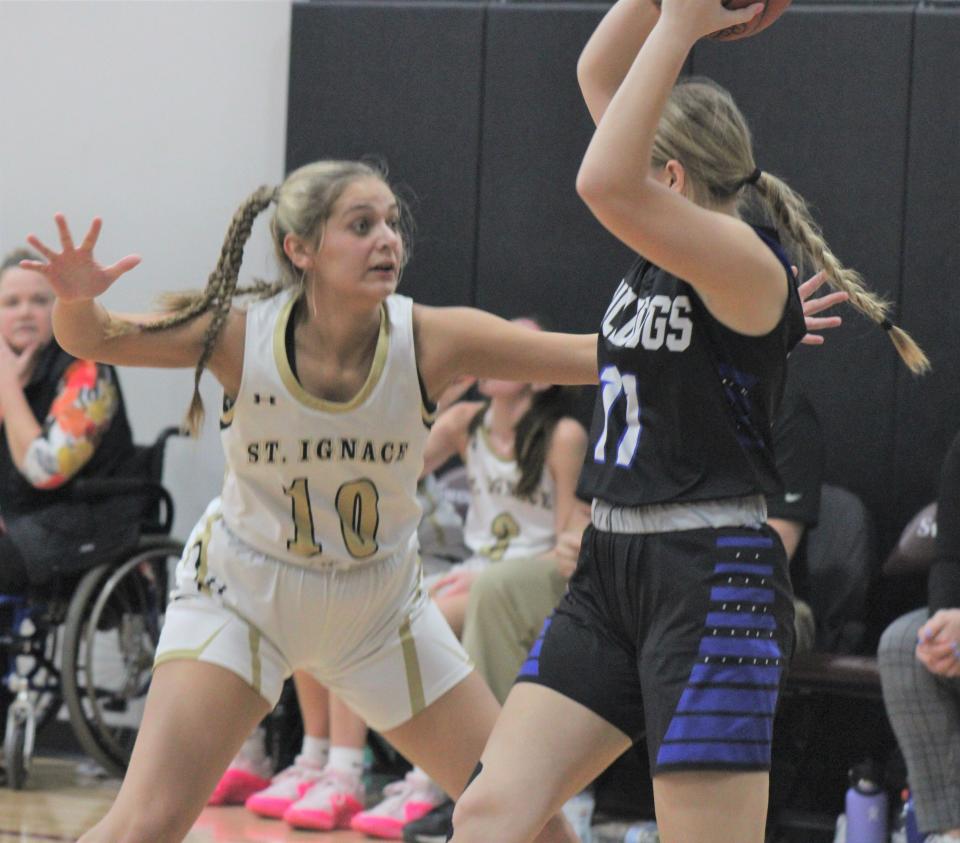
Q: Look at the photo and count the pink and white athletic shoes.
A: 4